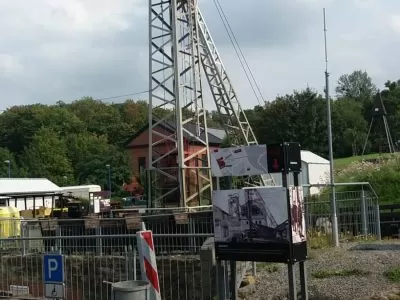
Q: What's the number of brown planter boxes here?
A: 4